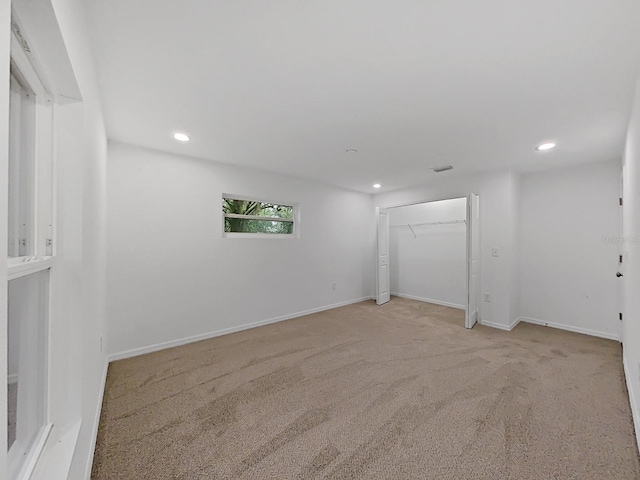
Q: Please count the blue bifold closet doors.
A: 0